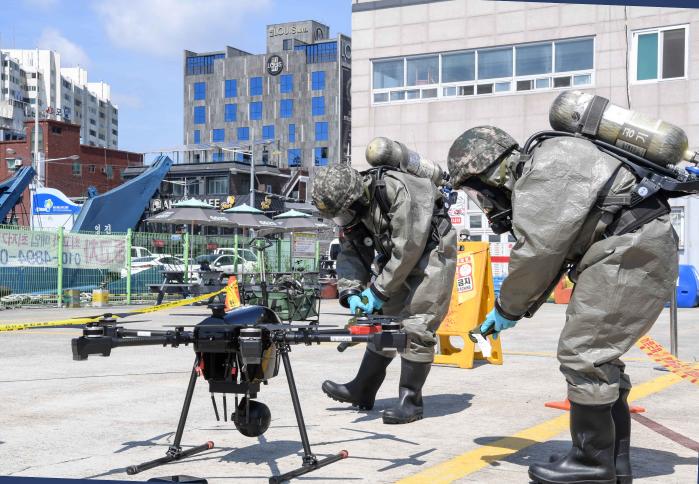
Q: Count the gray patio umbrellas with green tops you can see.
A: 3